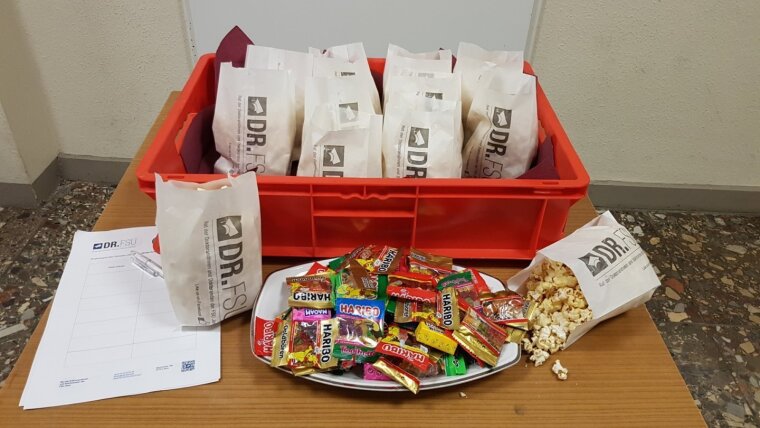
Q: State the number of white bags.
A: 12